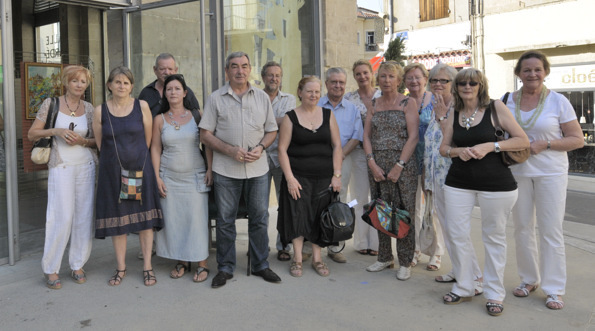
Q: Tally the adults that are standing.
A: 14